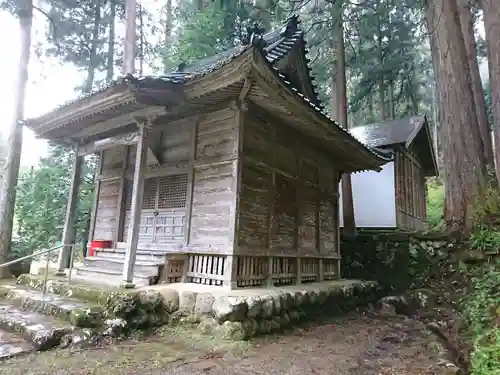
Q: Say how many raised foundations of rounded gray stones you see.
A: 1